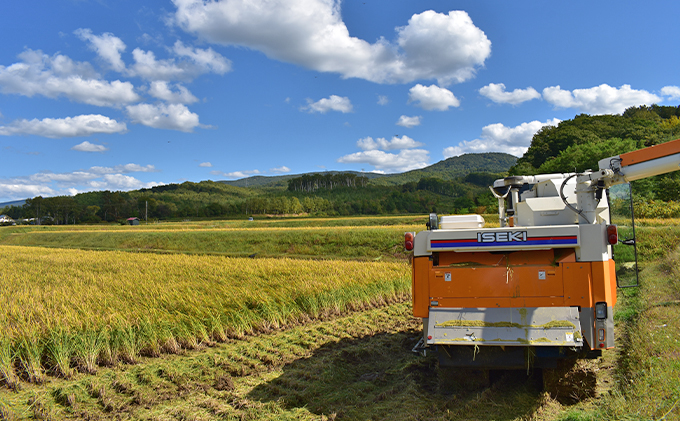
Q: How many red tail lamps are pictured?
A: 2